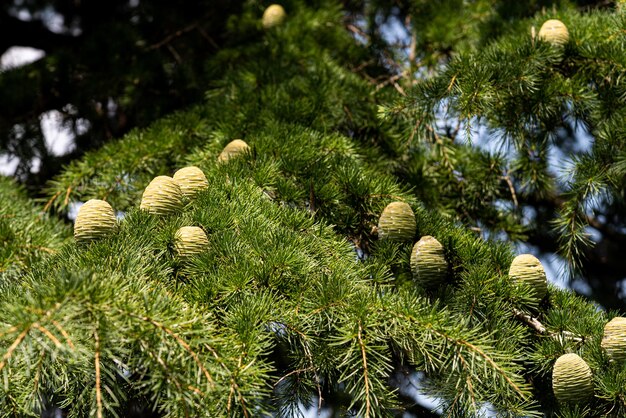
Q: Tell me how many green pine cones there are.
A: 12